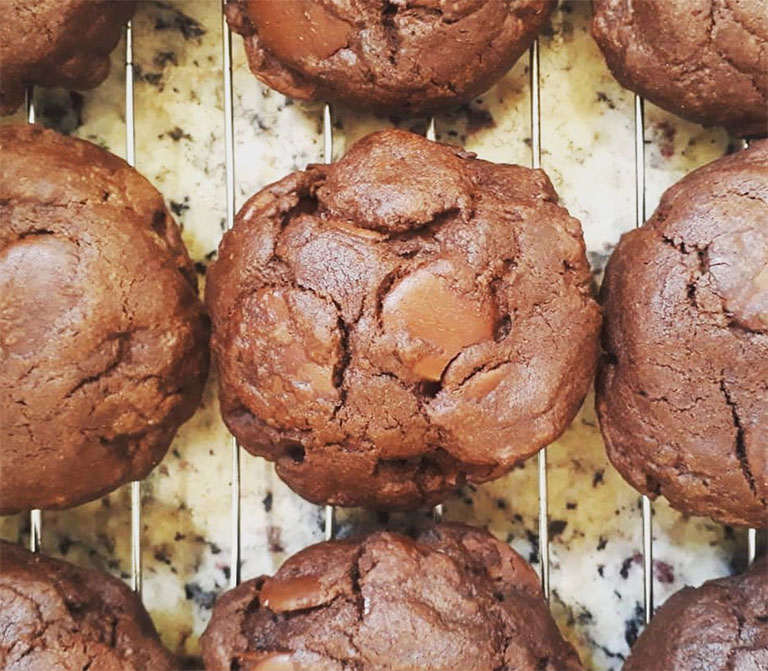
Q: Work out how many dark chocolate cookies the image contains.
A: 9